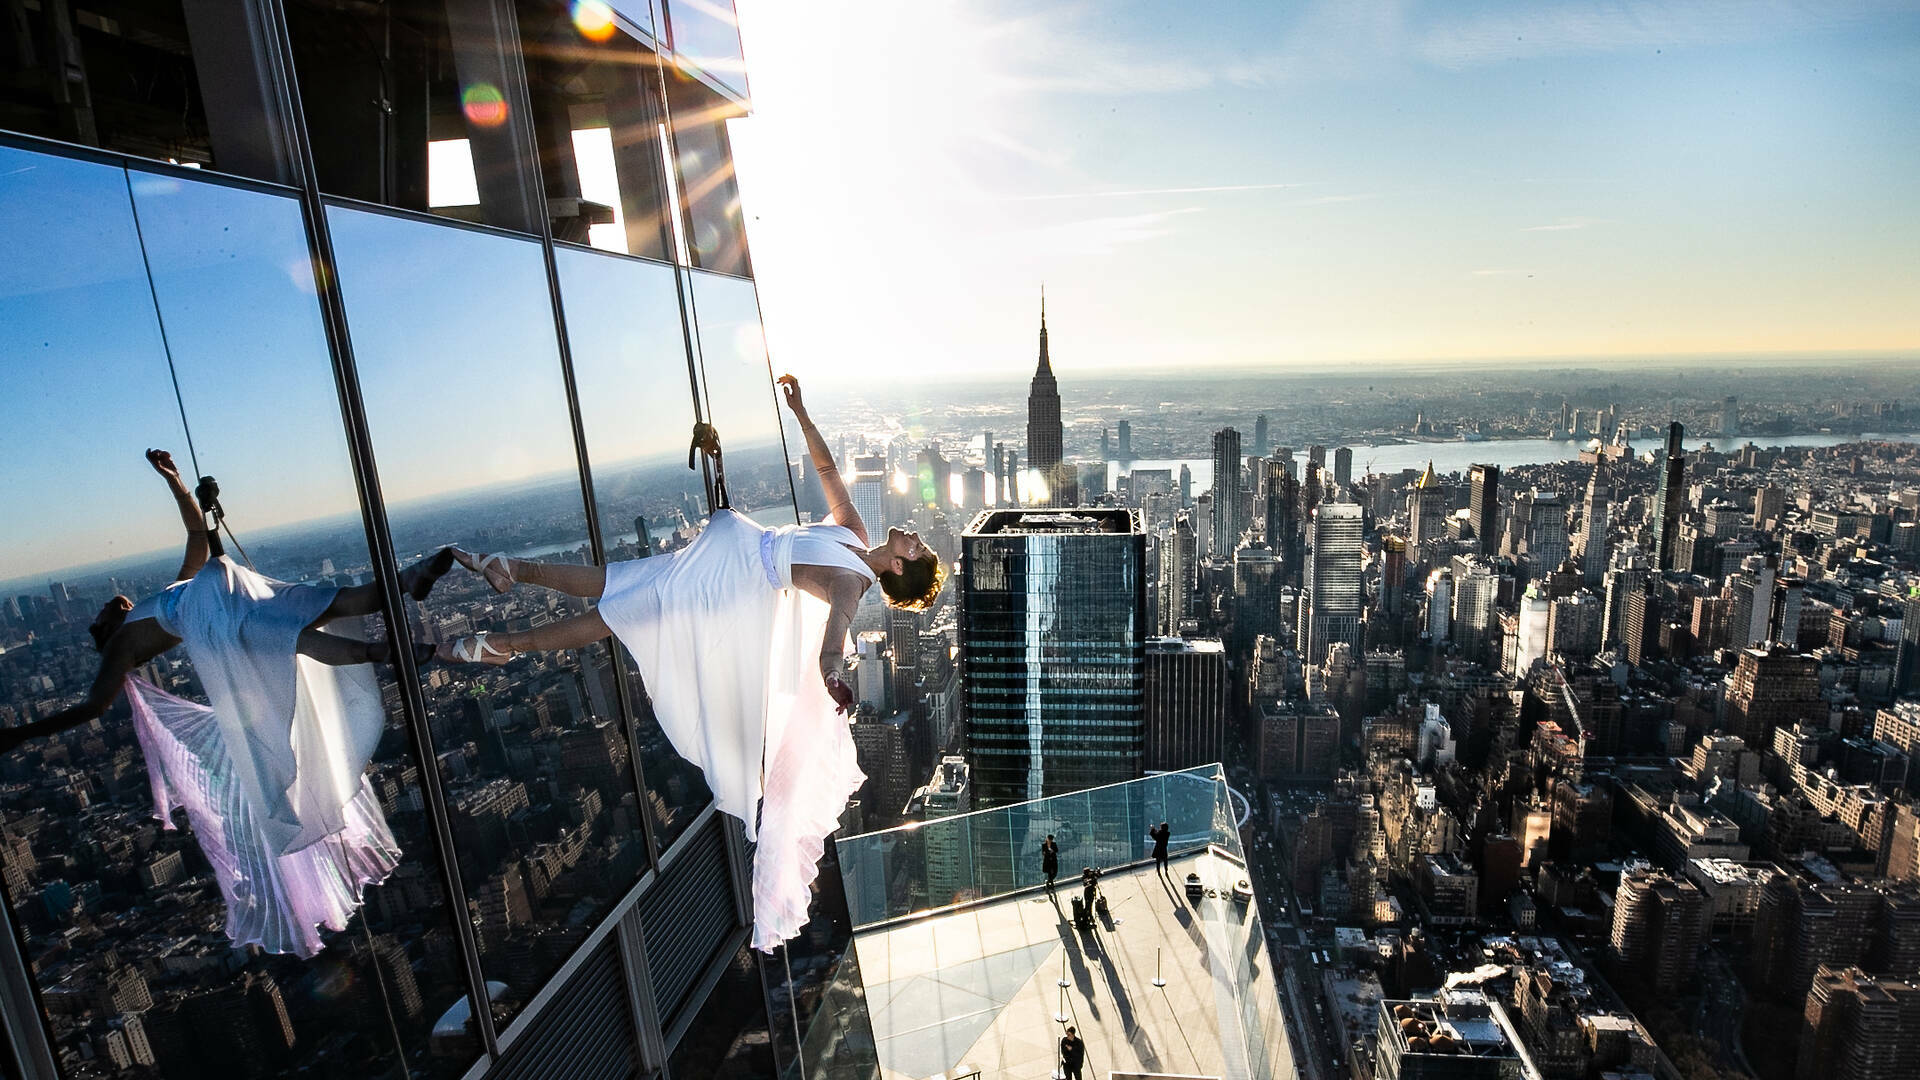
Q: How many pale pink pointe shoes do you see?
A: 2